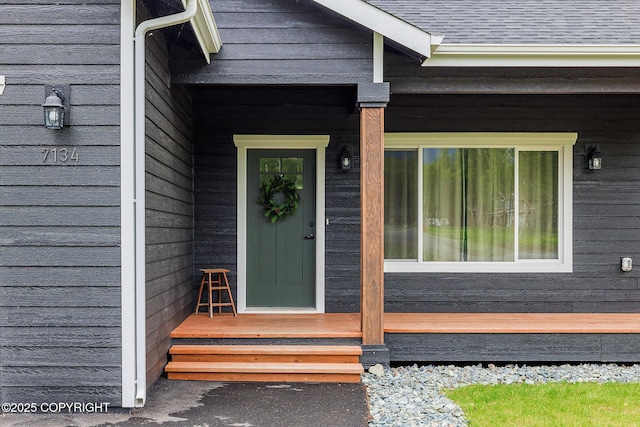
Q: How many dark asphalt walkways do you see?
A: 1